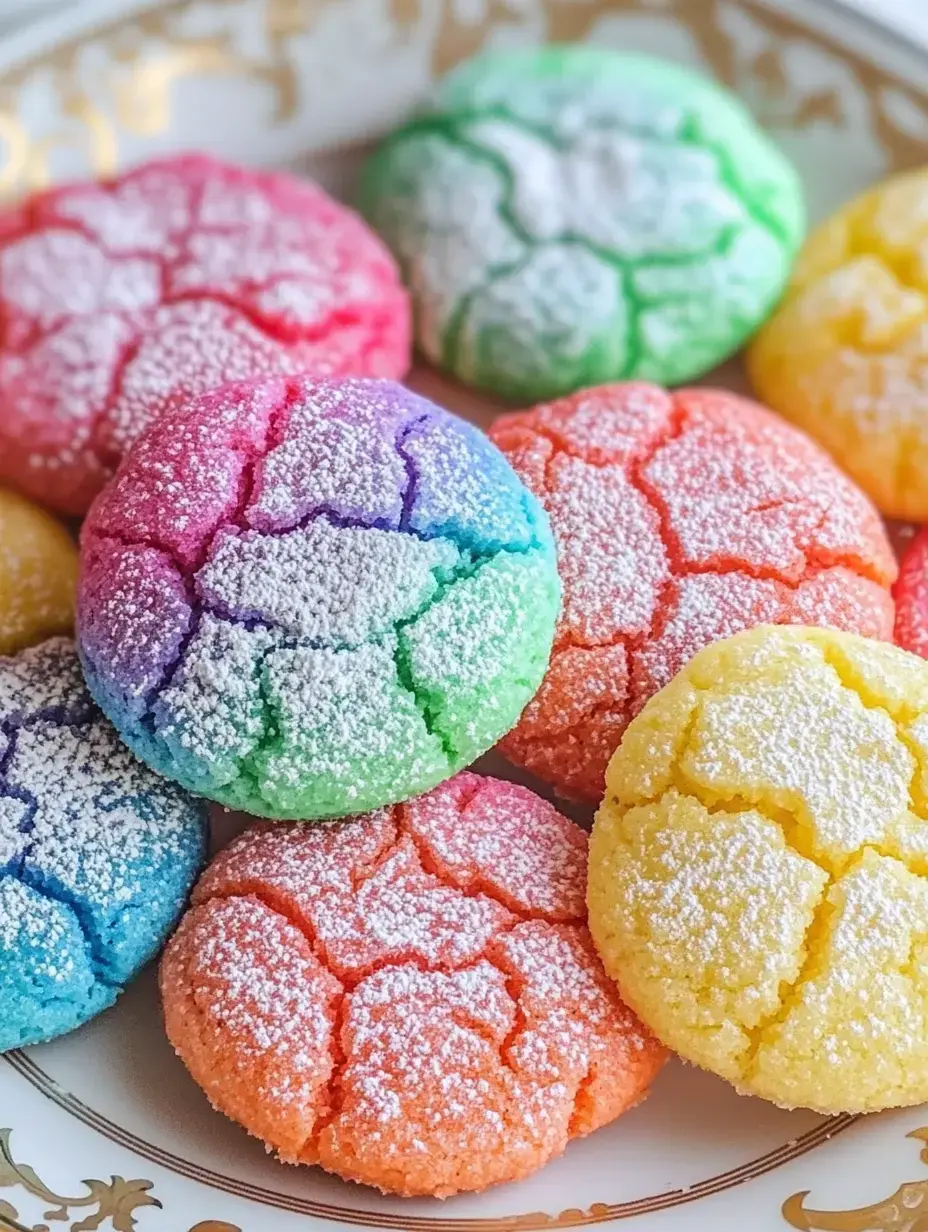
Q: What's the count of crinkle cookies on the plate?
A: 10